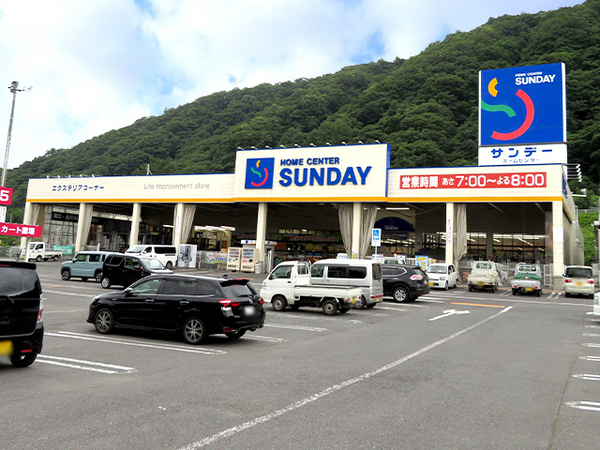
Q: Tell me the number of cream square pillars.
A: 8